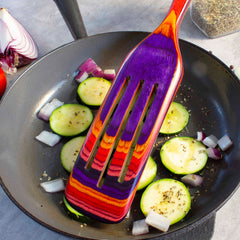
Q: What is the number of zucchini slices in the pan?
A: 8